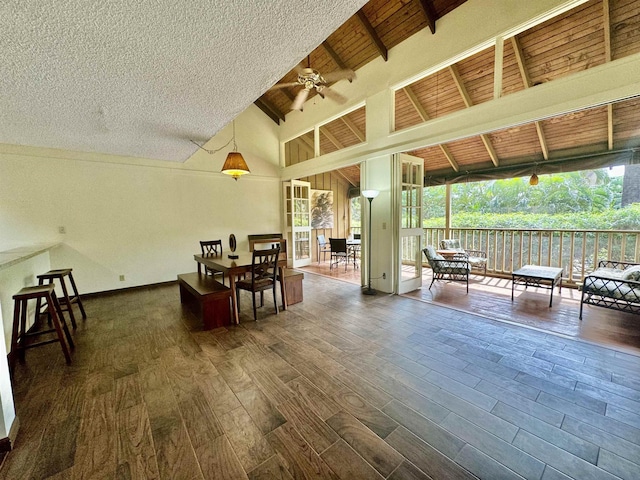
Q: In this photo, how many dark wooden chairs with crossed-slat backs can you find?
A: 2